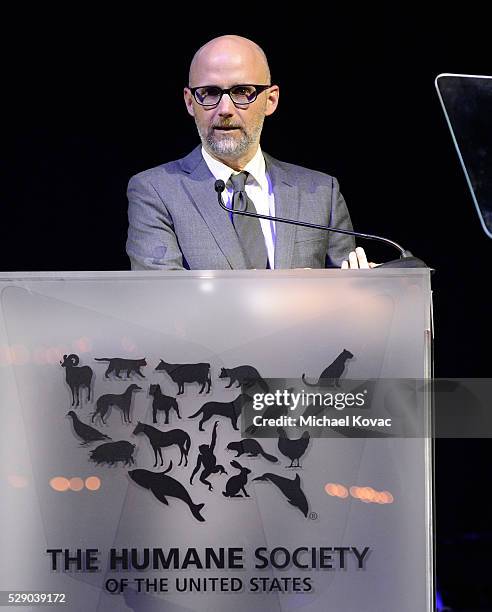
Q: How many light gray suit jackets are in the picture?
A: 1